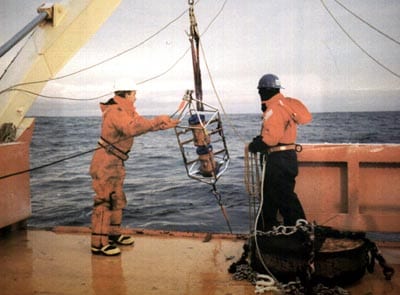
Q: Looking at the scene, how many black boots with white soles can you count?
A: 2